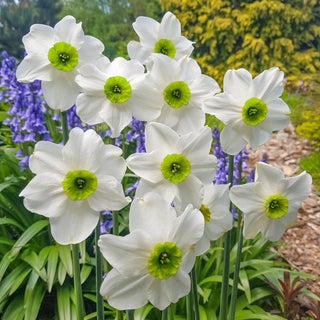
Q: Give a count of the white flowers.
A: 10